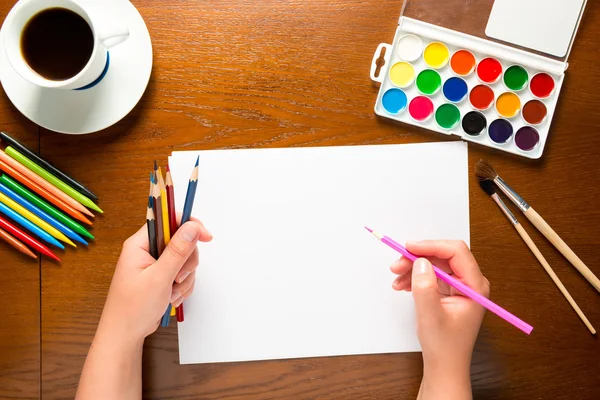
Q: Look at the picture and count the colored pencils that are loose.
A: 10